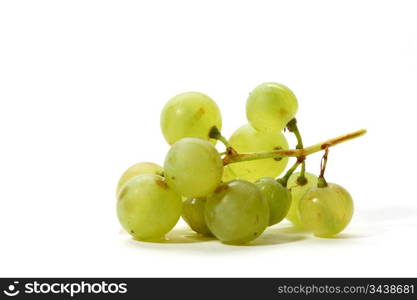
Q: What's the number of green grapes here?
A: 11